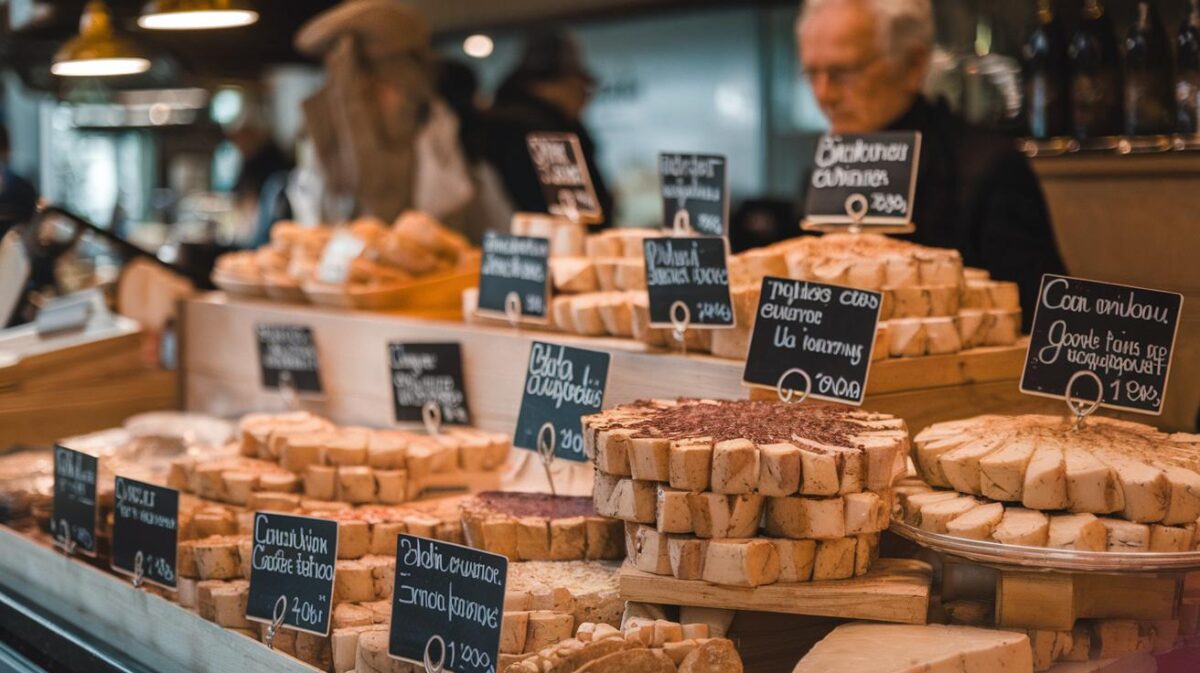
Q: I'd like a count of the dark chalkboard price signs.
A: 14